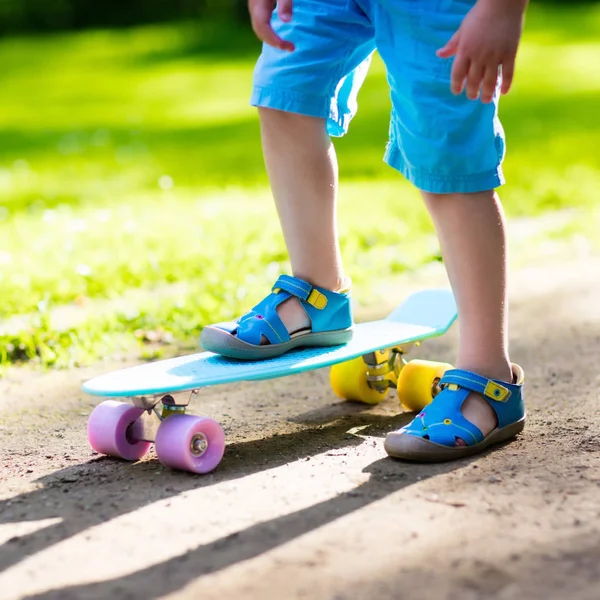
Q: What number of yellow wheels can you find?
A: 2